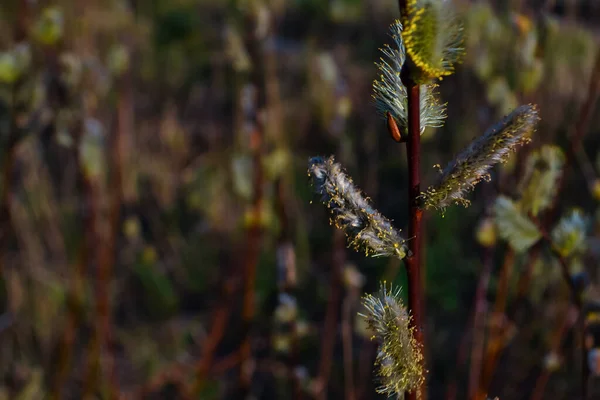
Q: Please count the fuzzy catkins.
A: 5